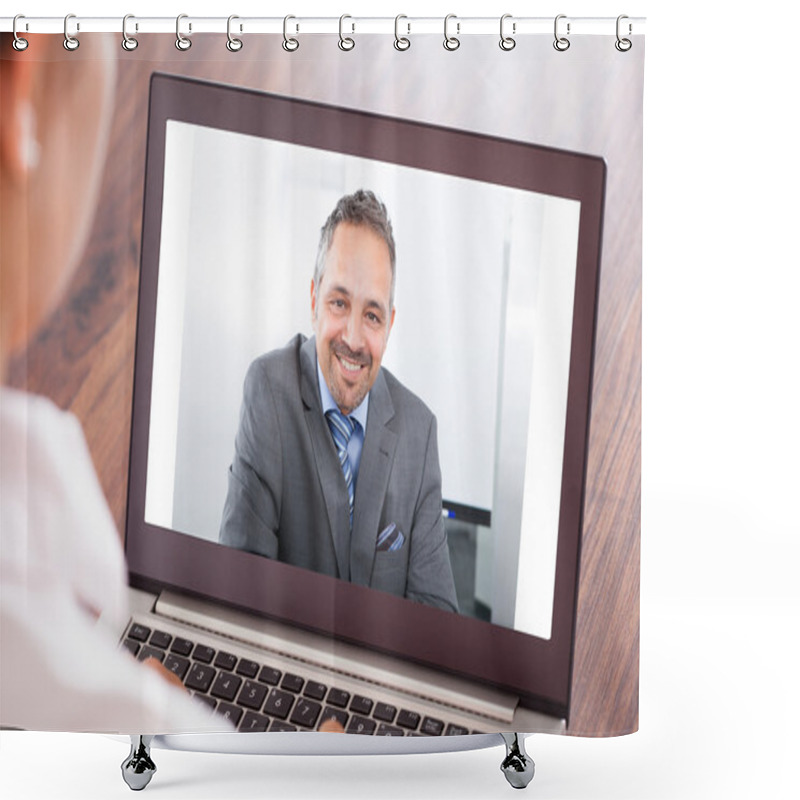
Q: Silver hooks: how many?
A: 12